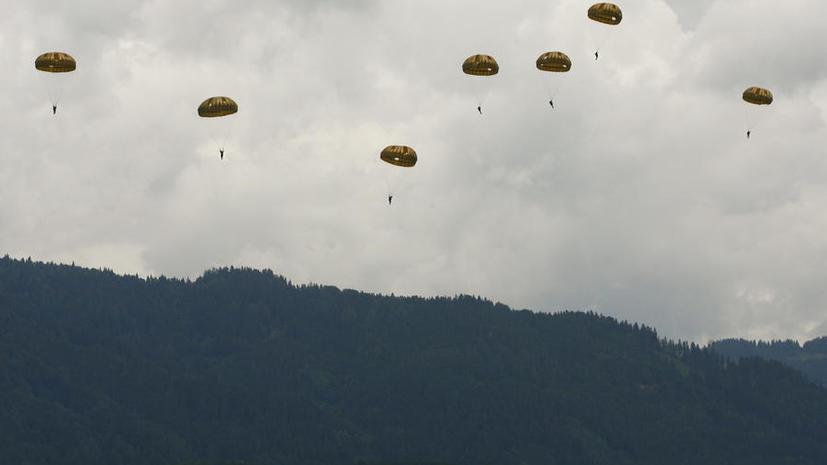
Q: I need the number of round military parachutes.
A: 7